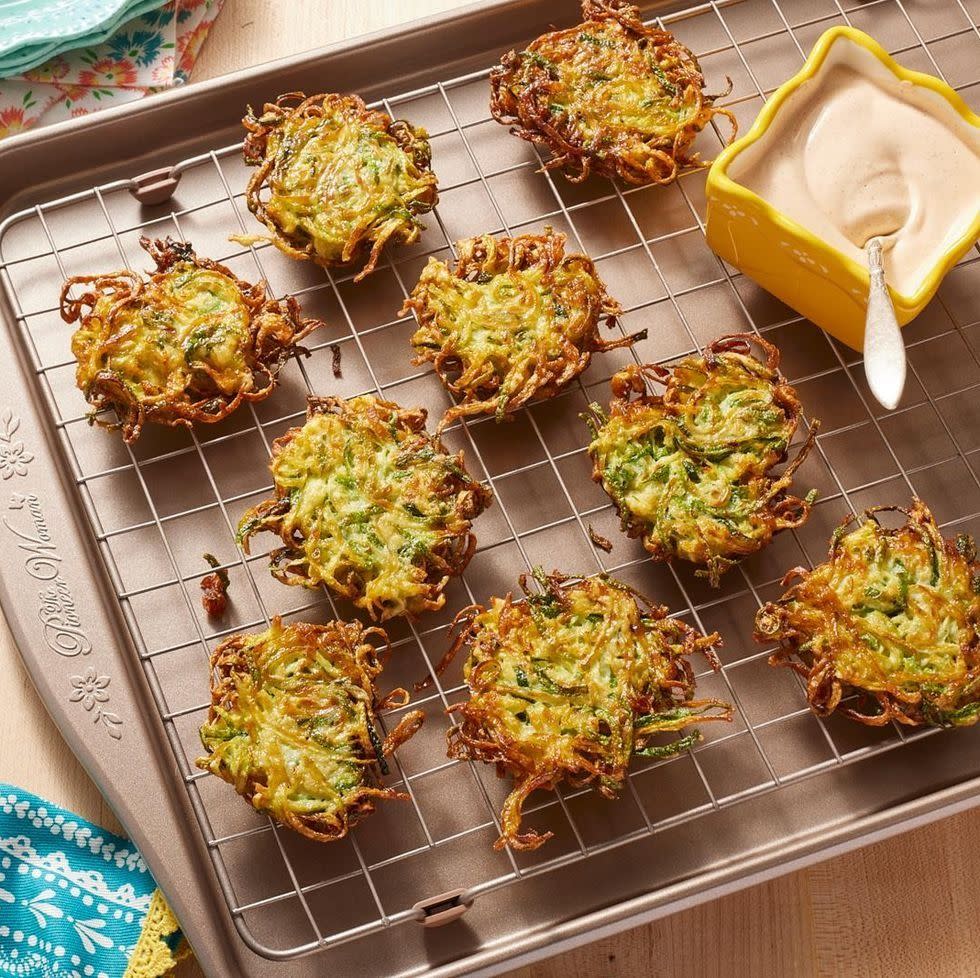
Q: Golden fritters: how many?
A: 9